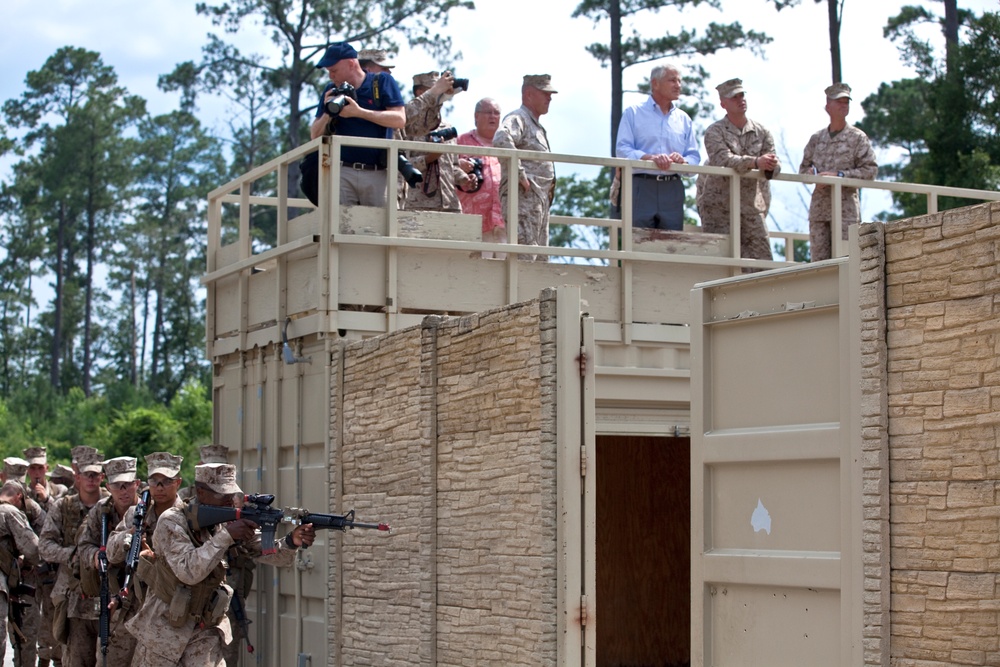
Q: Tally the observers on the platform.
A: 8